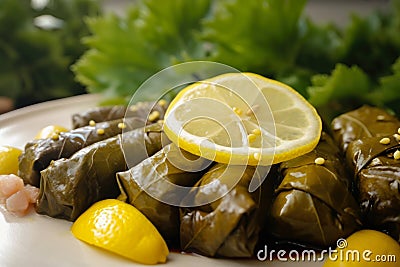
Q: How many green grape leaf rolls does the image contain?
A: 8